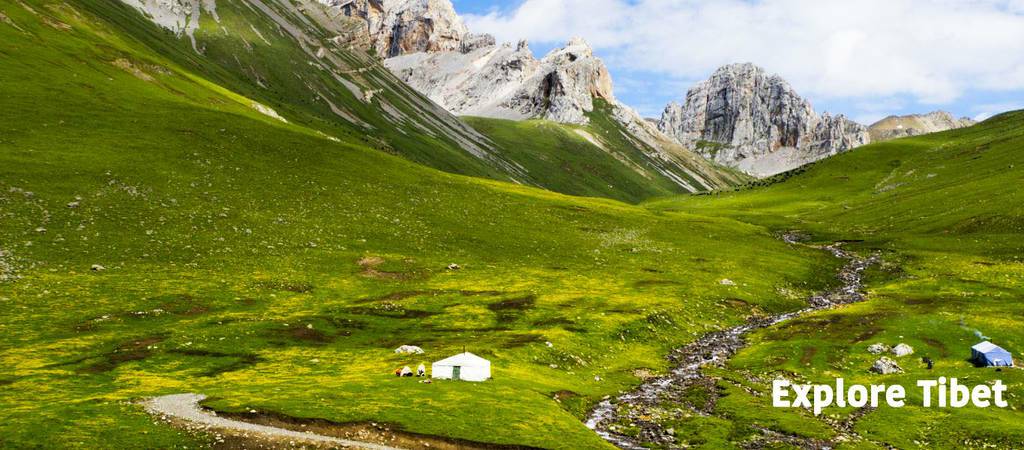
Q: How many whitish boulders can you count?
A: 4